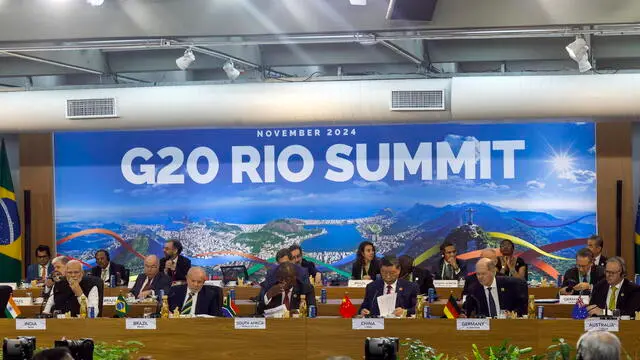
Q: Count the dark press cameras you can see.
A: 3